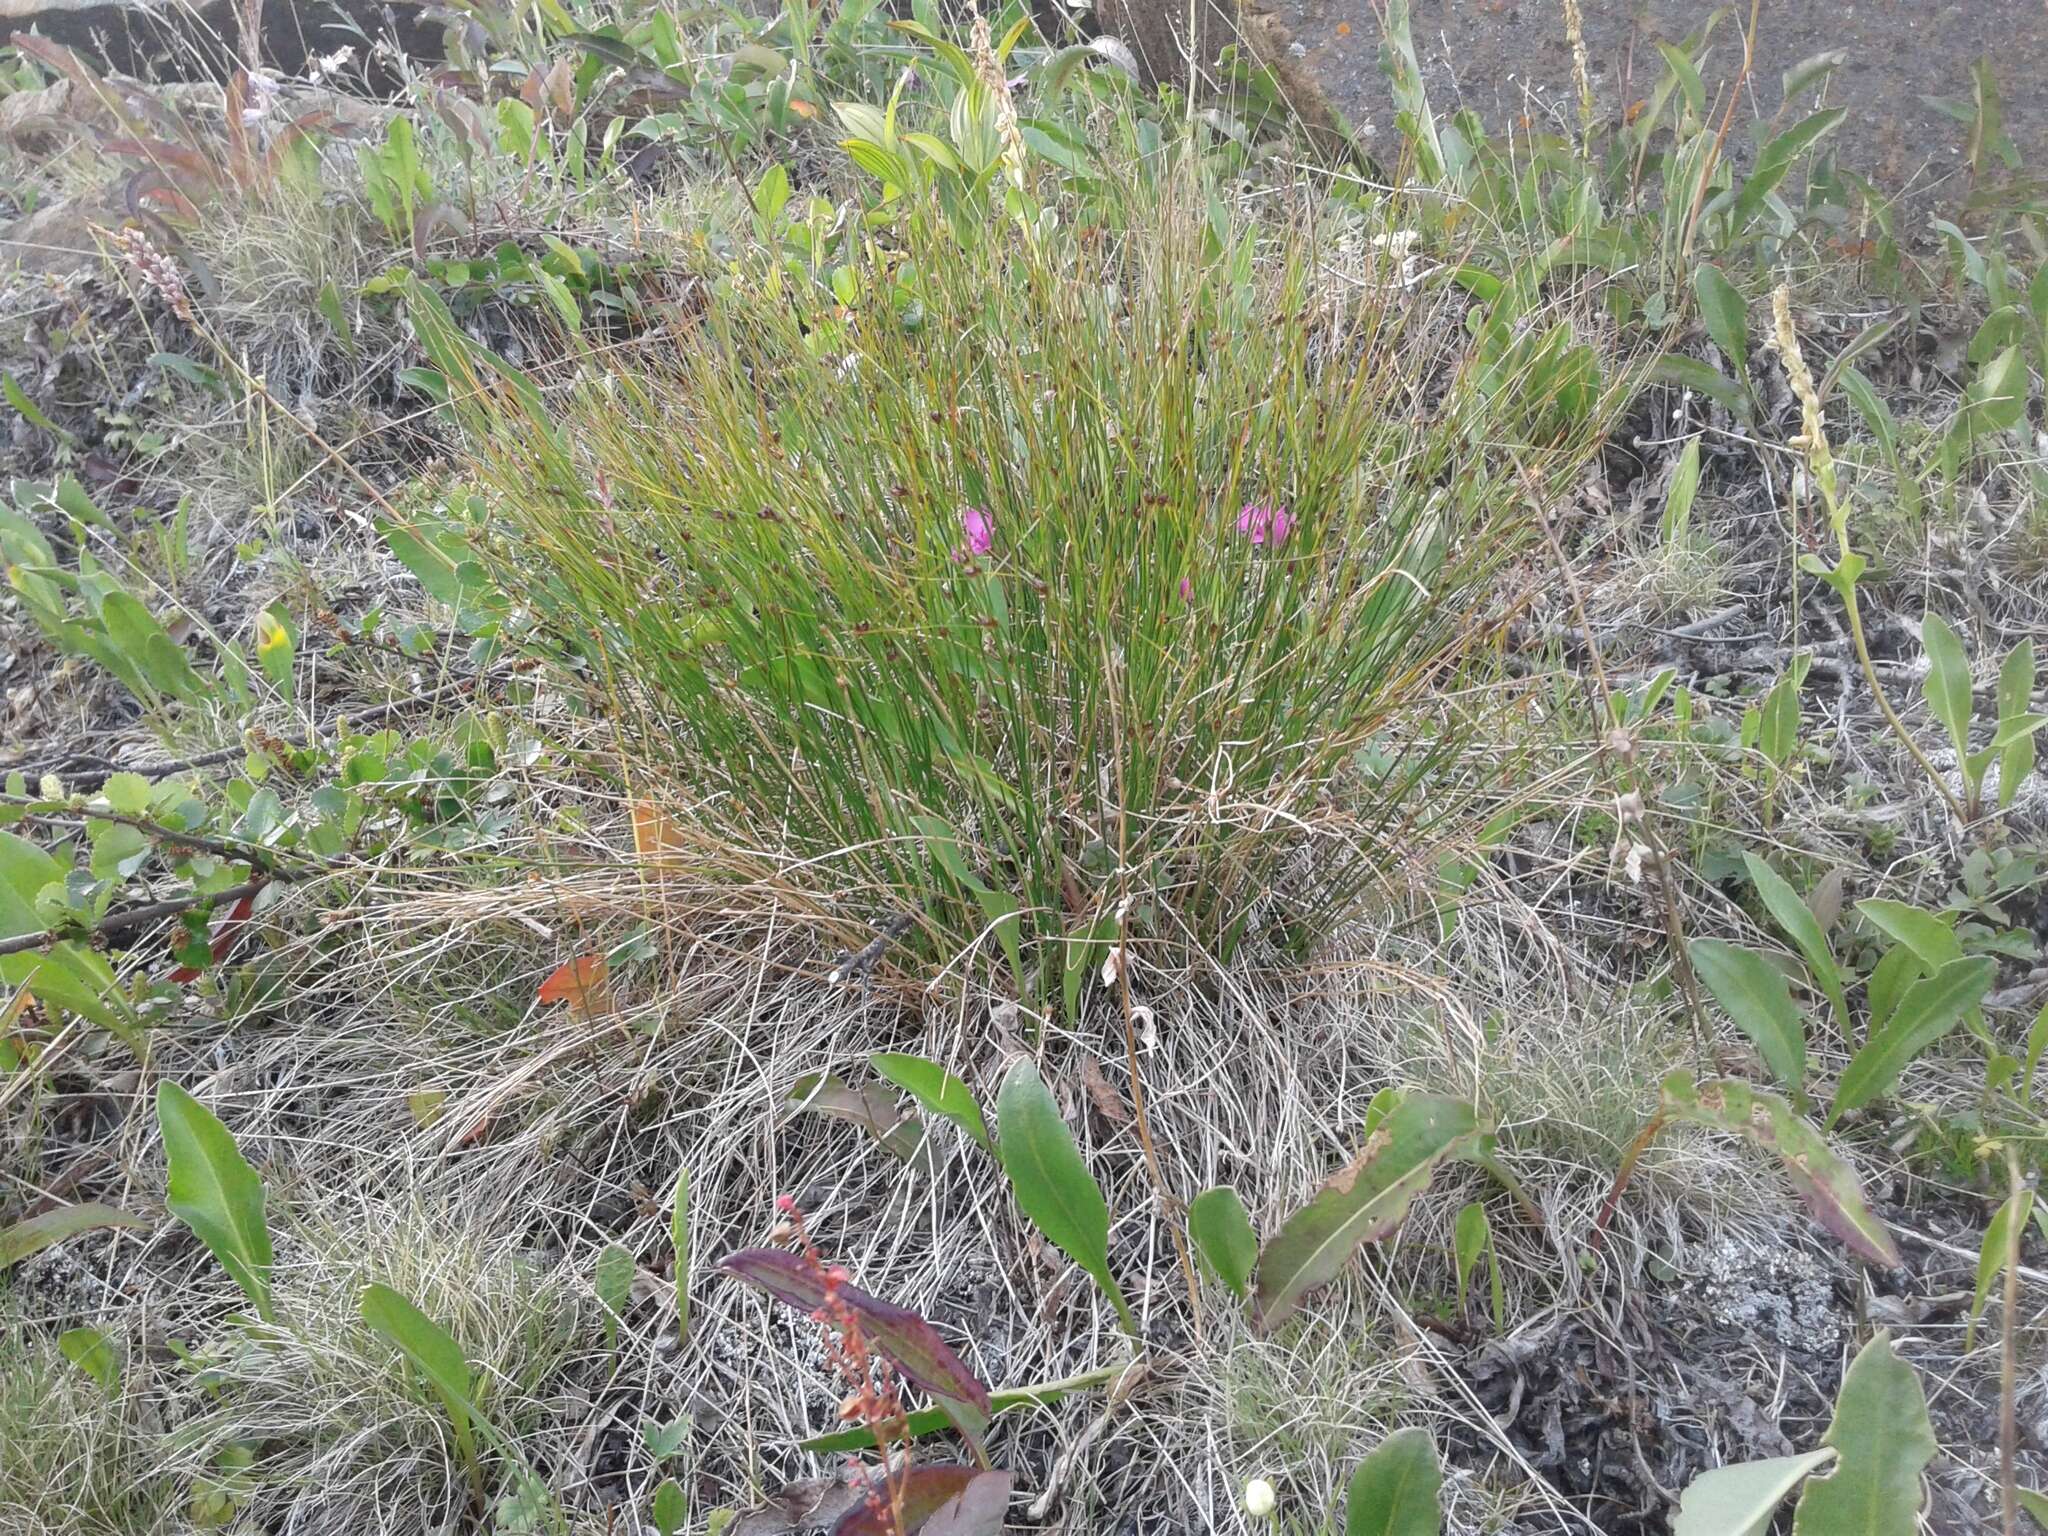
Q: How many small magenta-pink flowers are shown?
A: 3